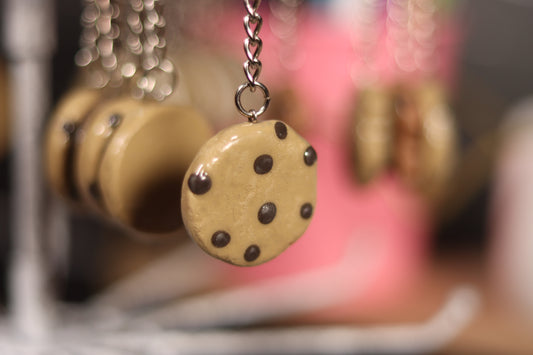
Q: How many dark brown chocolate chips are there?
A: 8